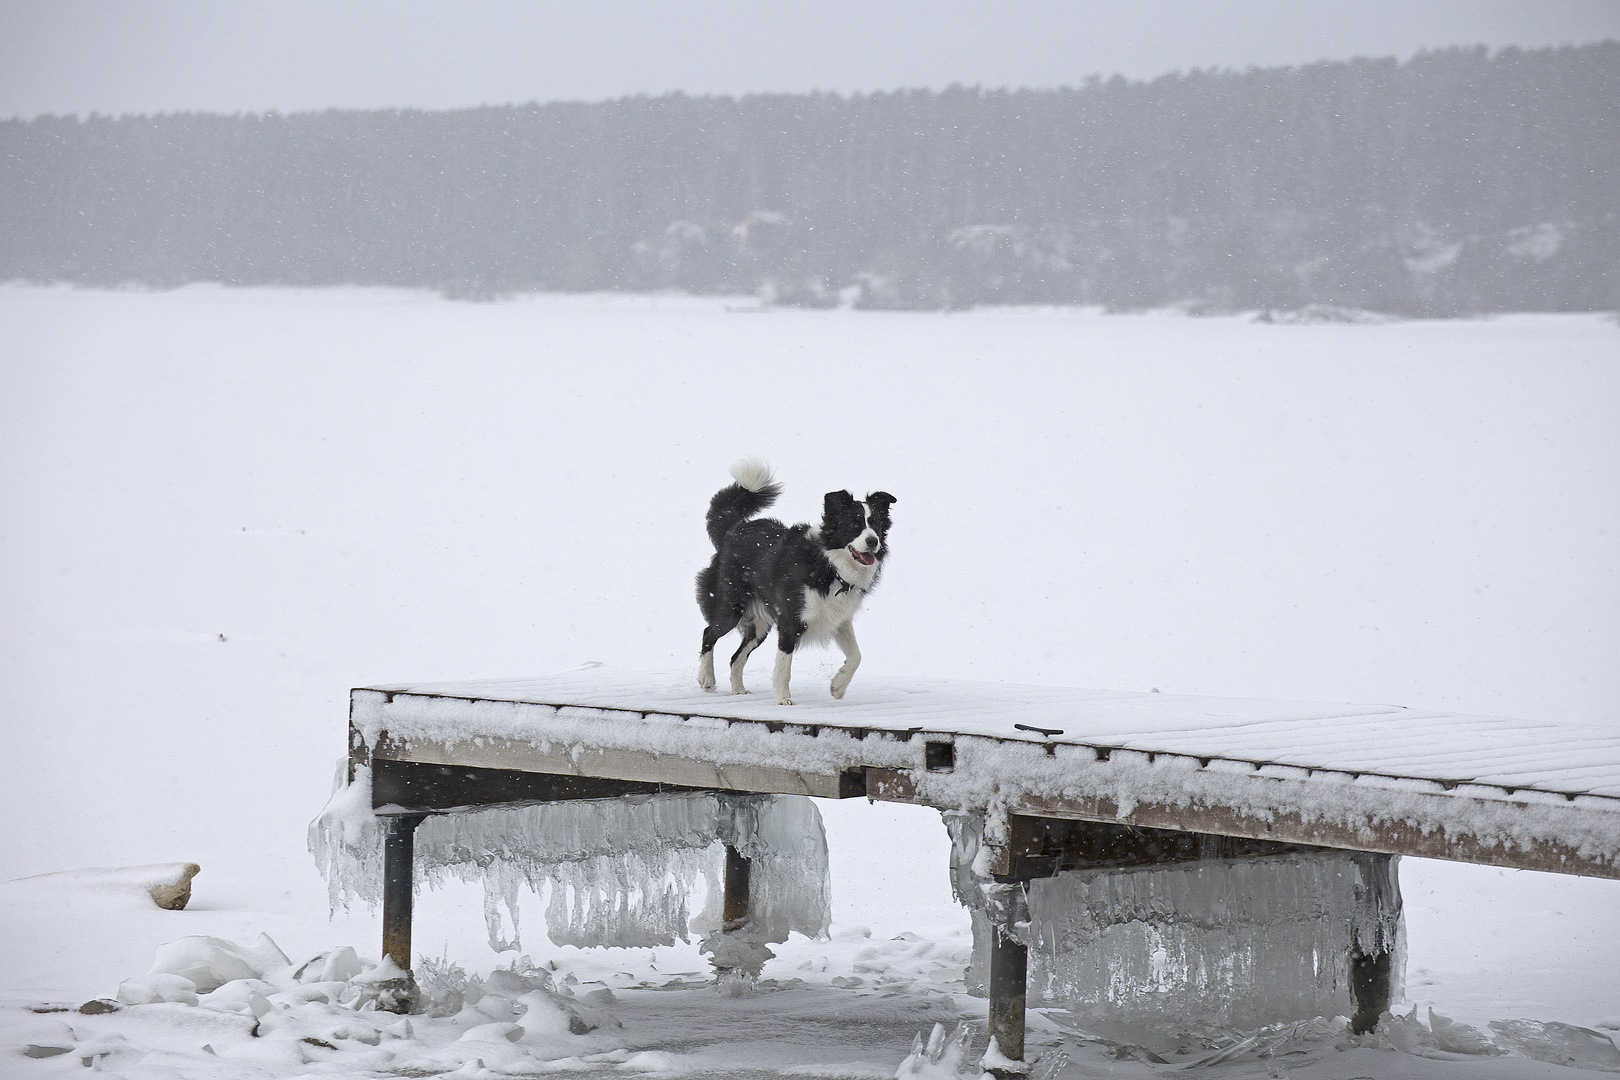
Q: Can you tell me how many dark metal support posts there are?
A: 4